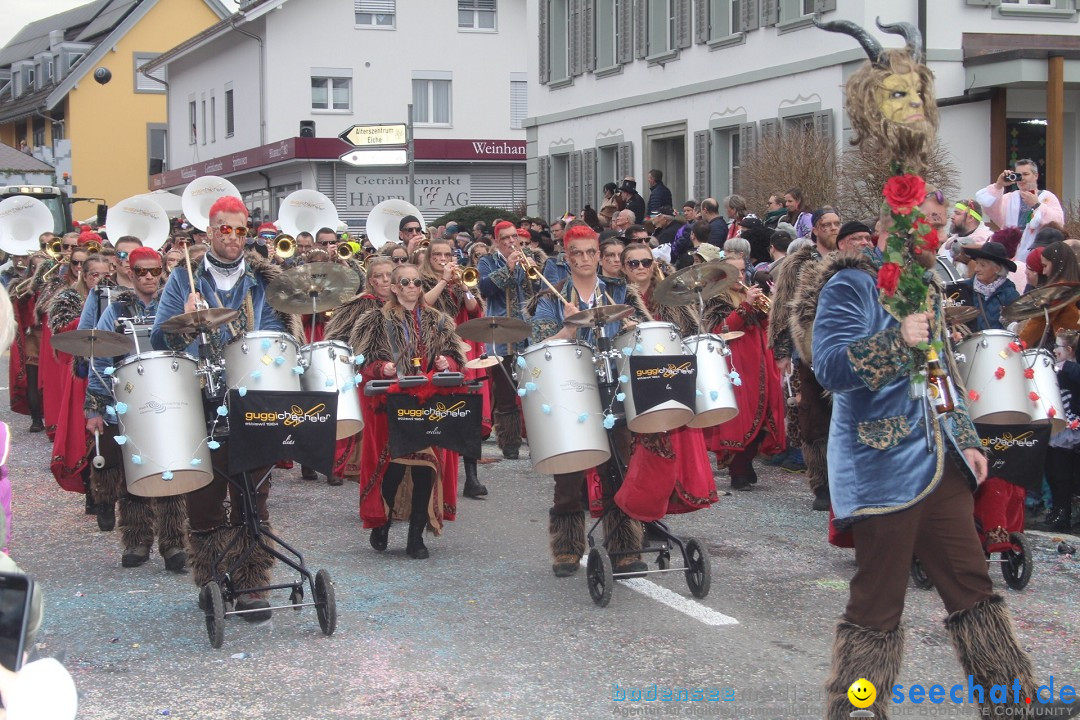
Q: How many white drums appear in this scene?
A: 8